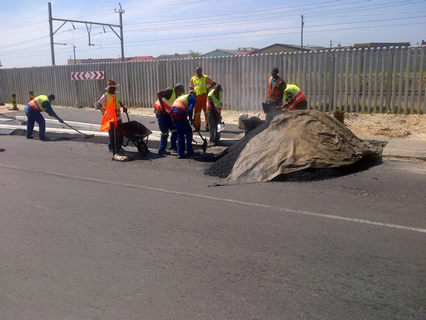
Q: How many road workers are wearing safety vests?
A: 8